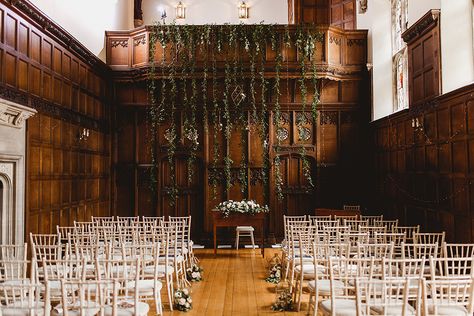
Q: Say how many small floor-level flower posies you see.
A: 4